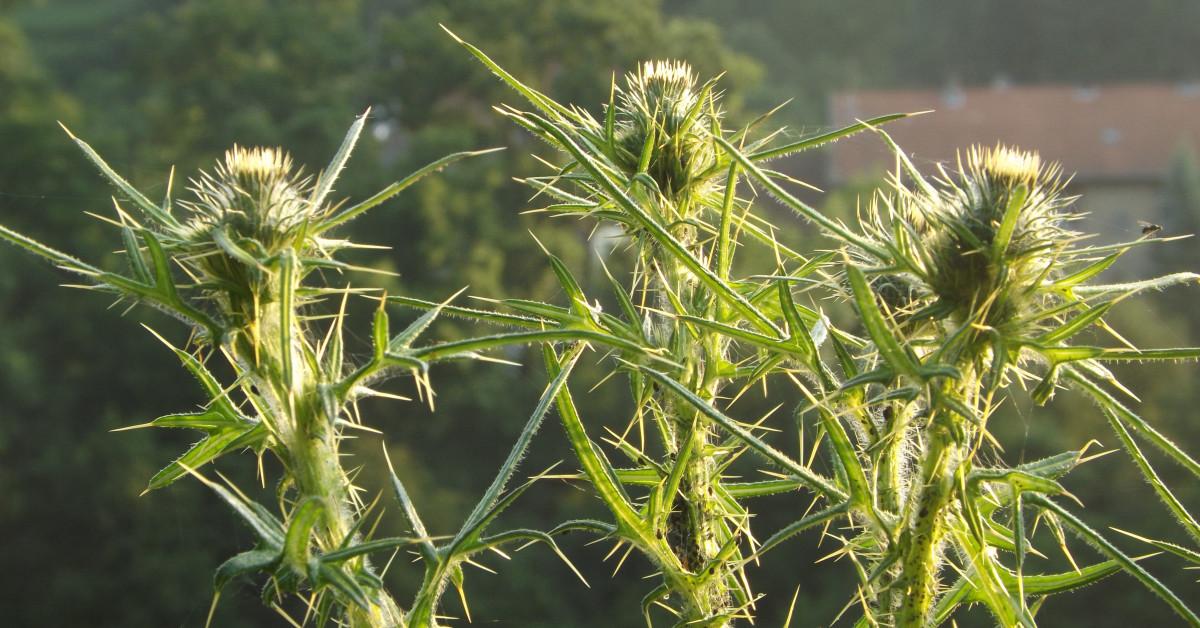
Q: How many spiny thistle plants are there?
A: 3